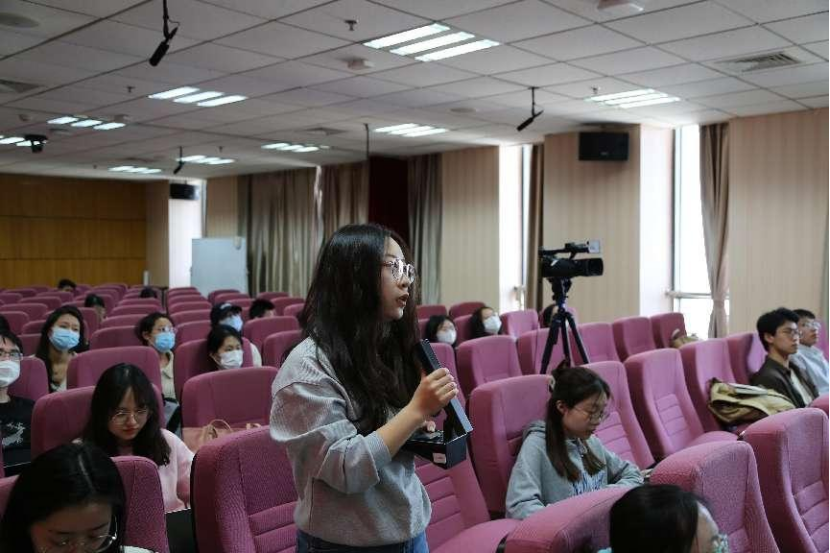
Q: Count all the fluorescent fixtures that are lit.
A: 9